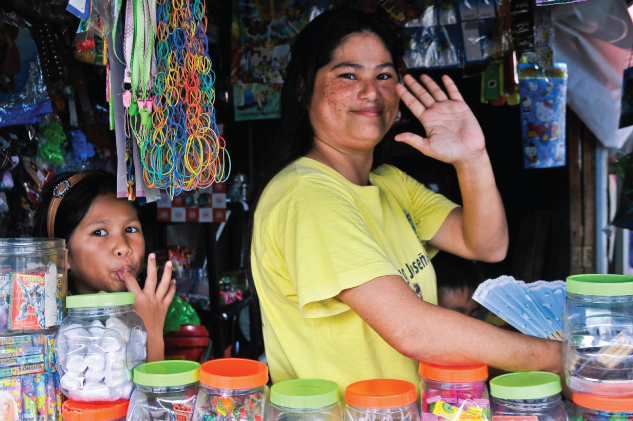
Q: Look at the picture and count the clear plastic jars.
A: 11